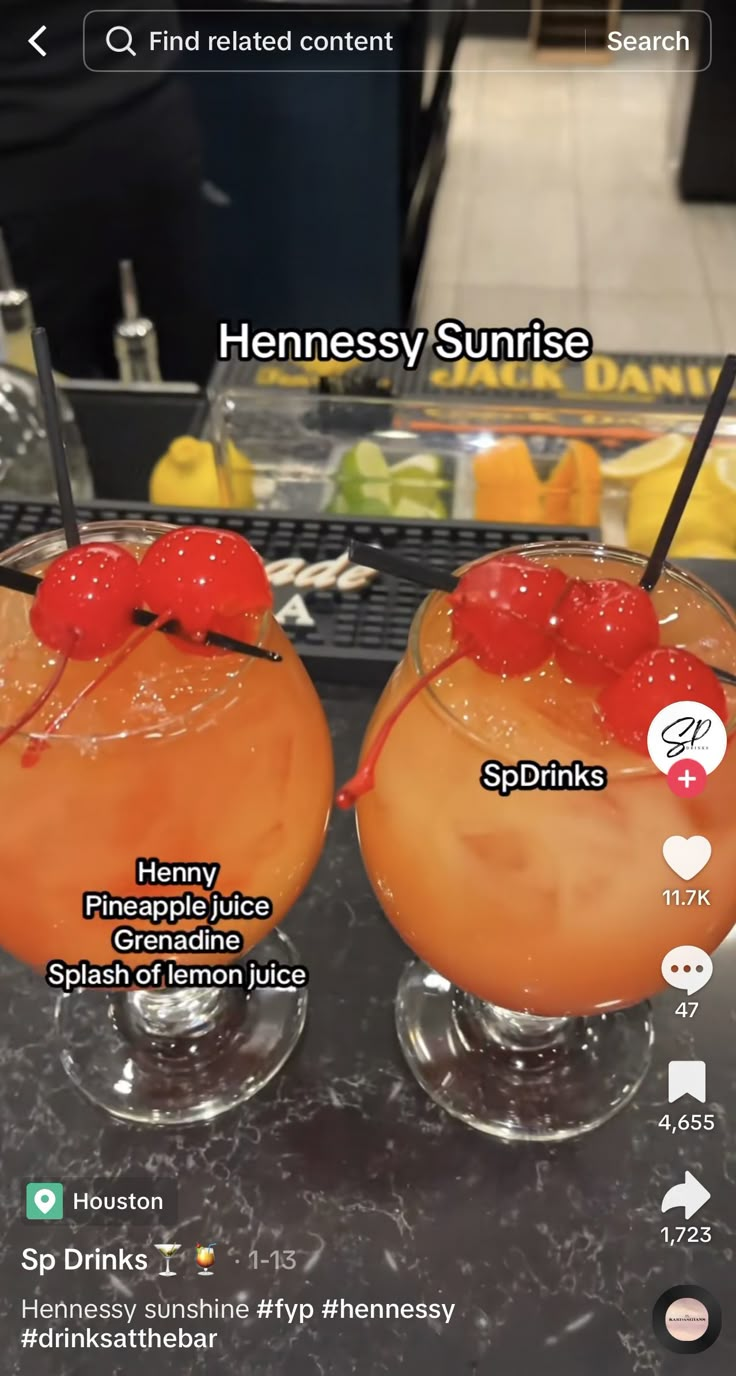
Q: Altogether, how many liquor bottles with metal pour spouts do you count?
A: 2